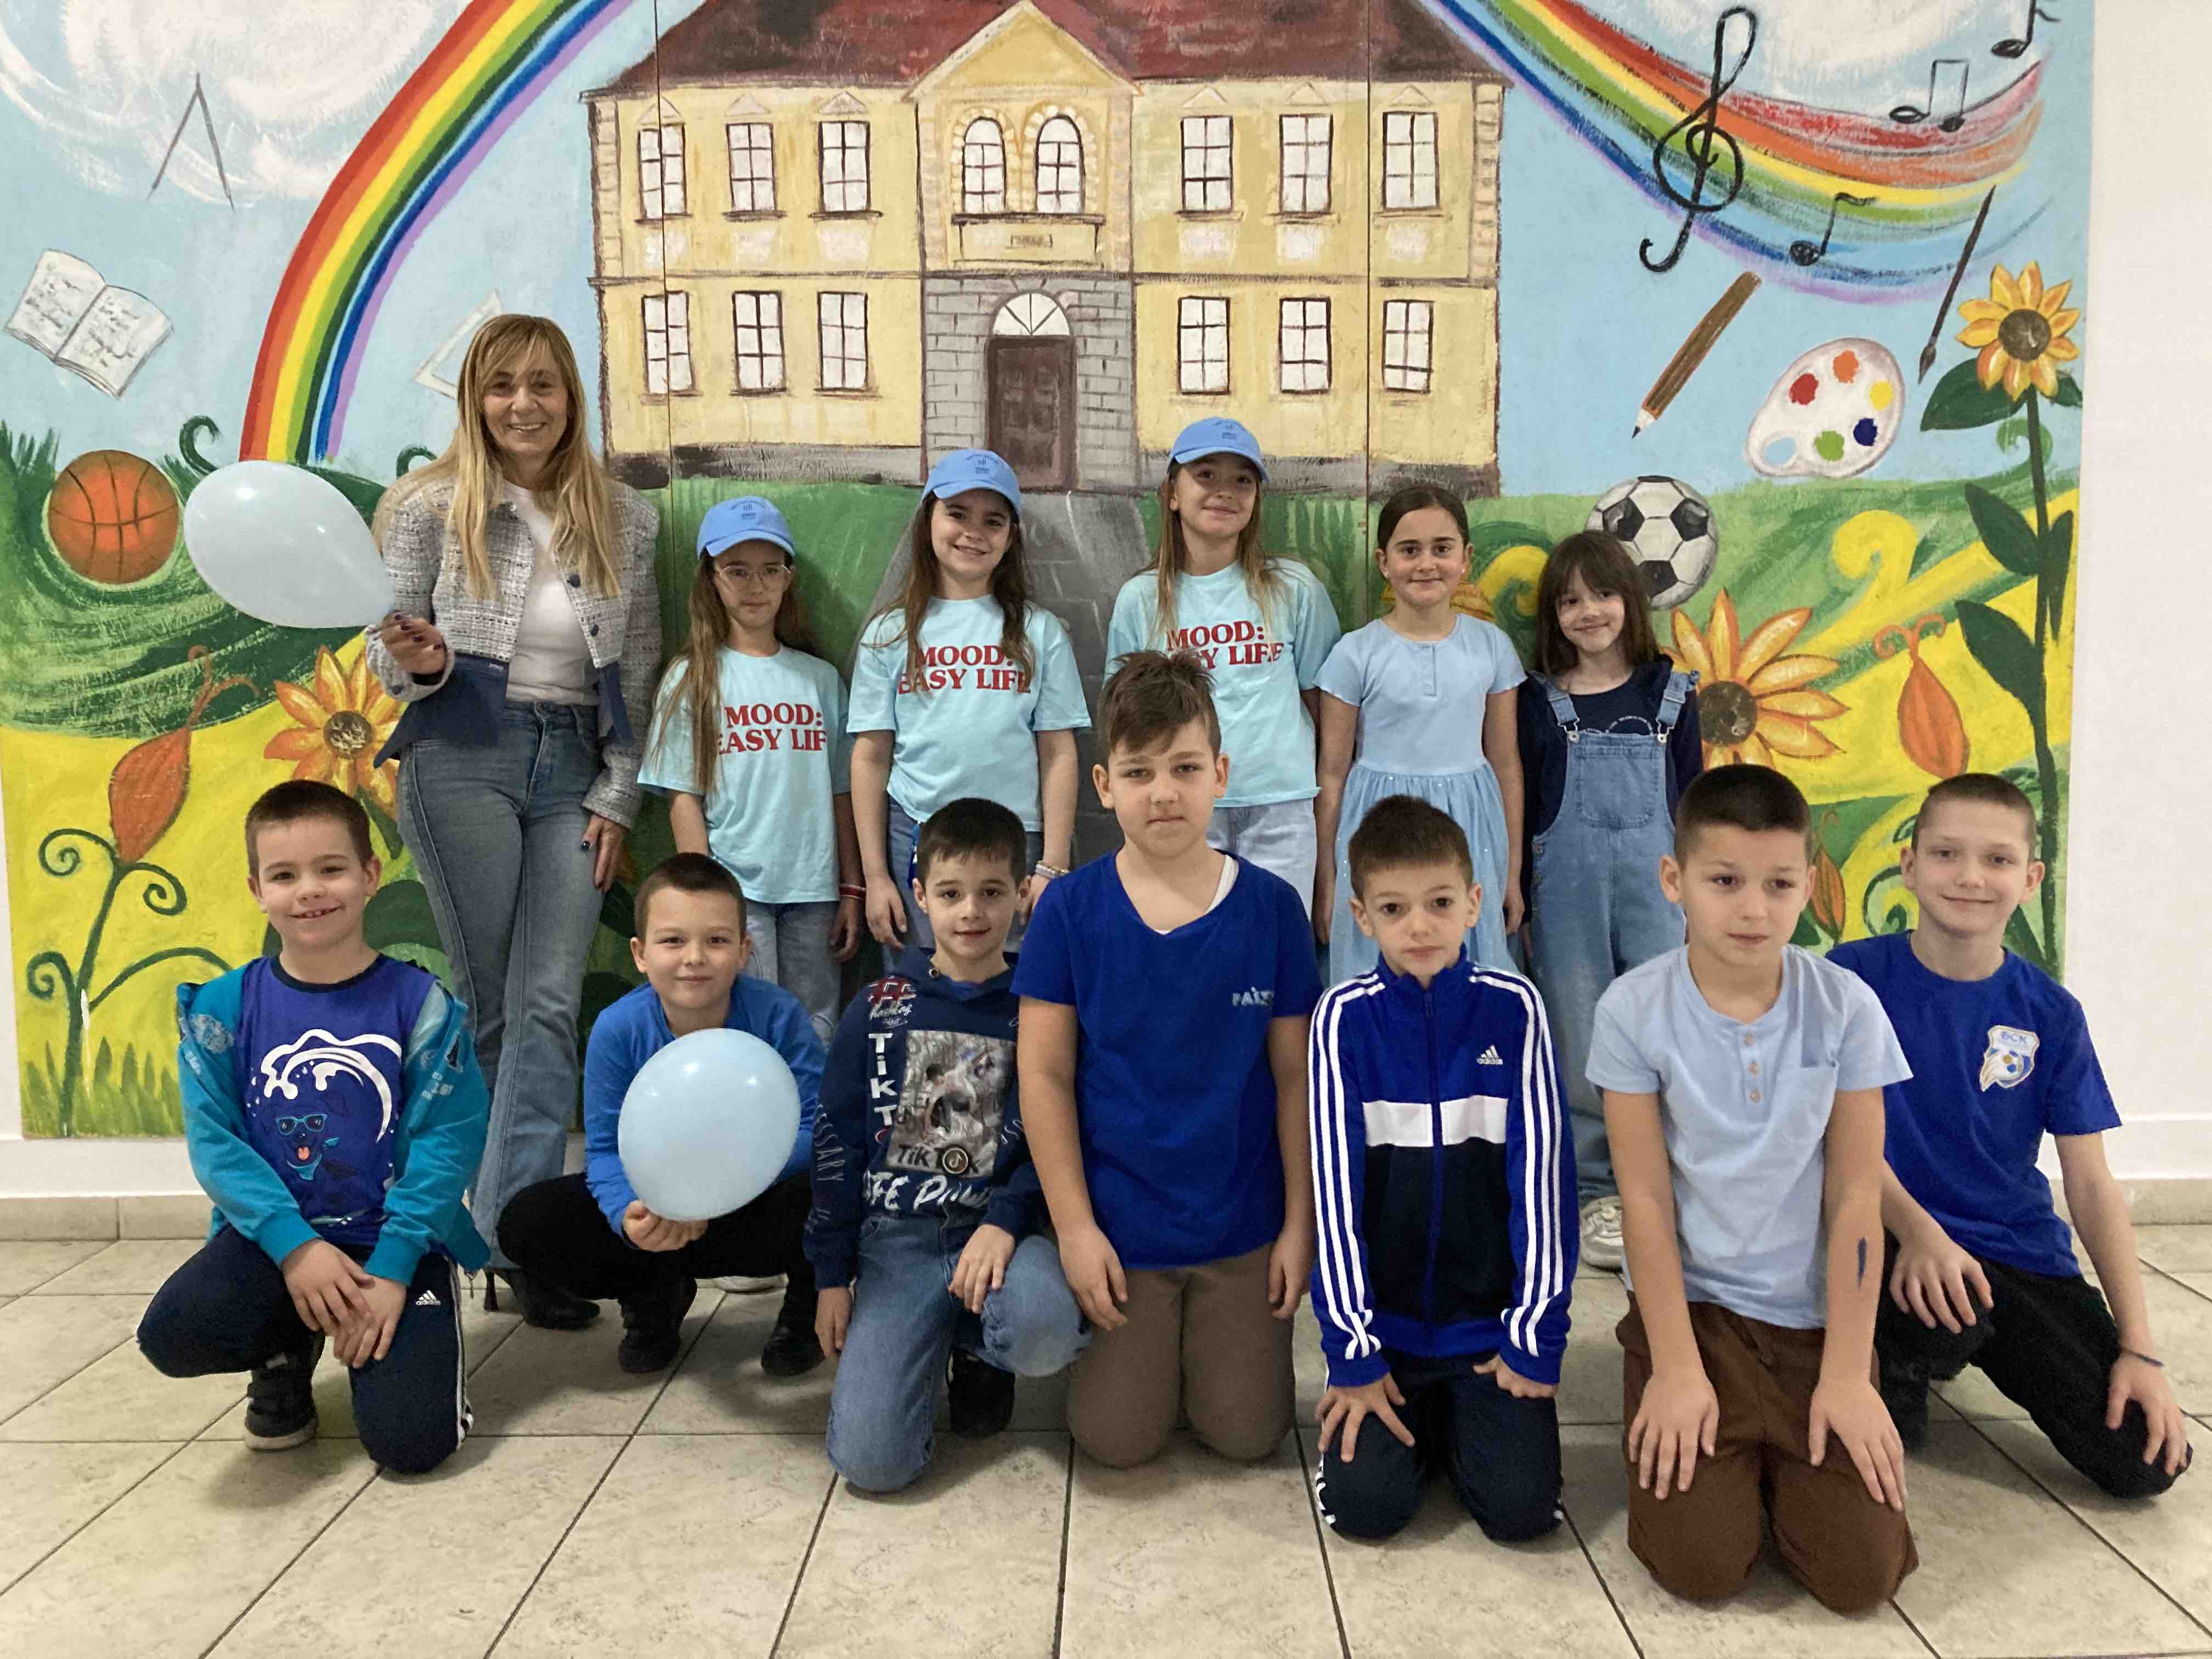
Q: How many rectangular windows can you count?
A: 12